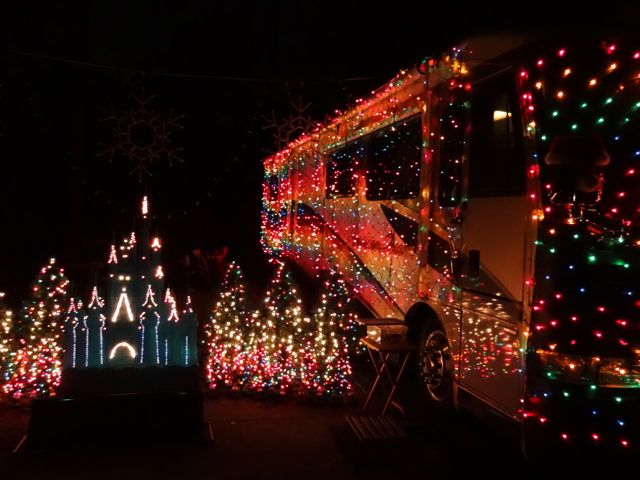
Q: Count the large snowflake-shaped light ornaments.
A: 2